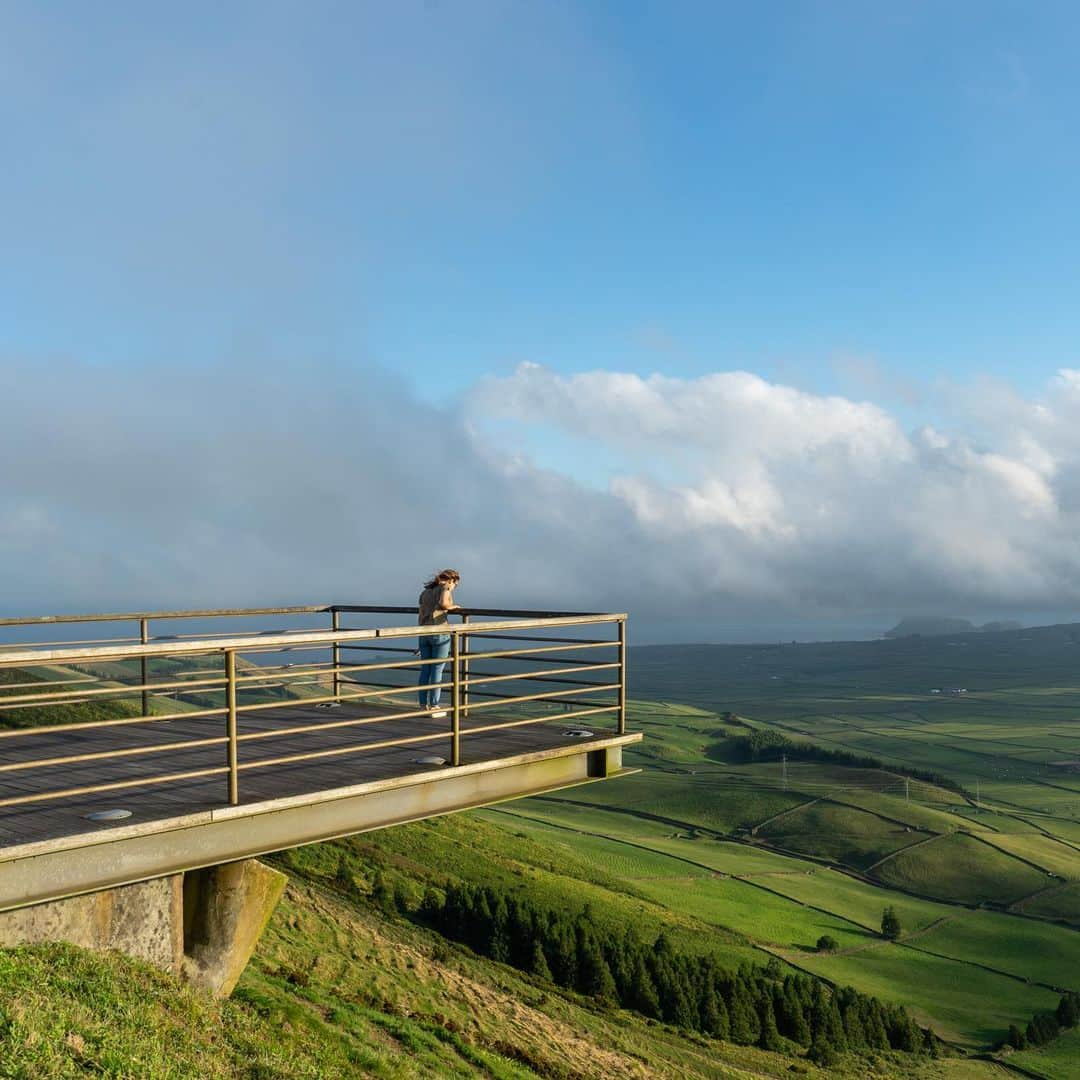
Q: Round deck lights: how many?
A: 4